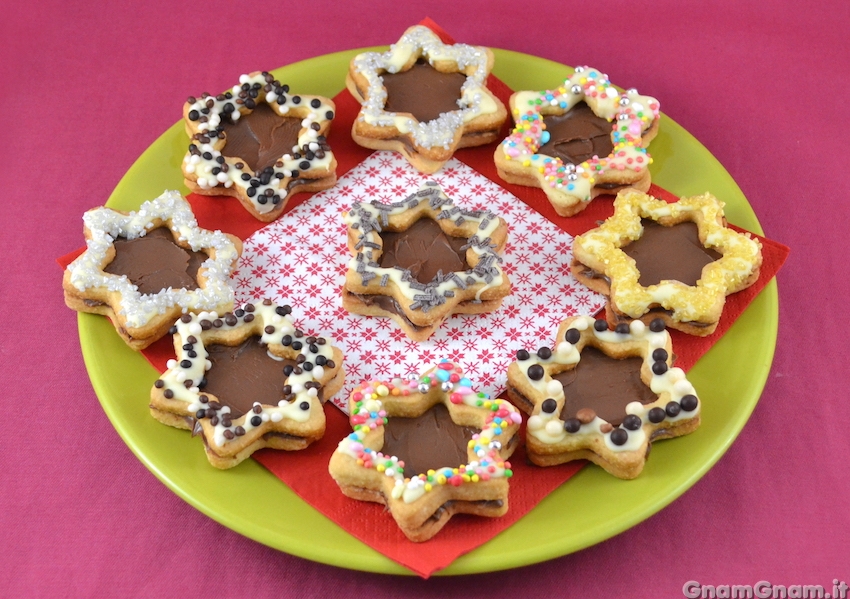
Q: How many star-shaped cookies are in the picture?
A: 9